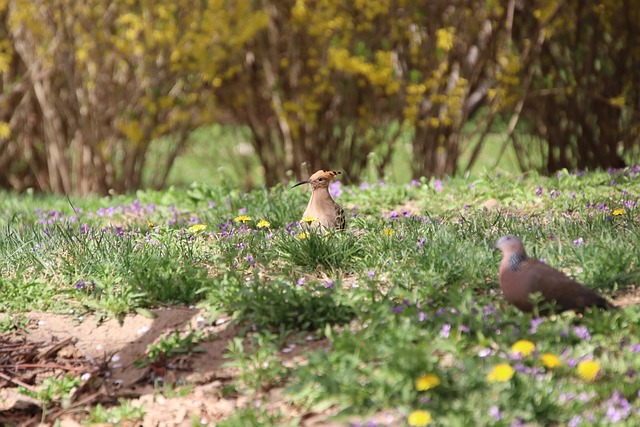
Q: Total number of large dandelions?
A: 6